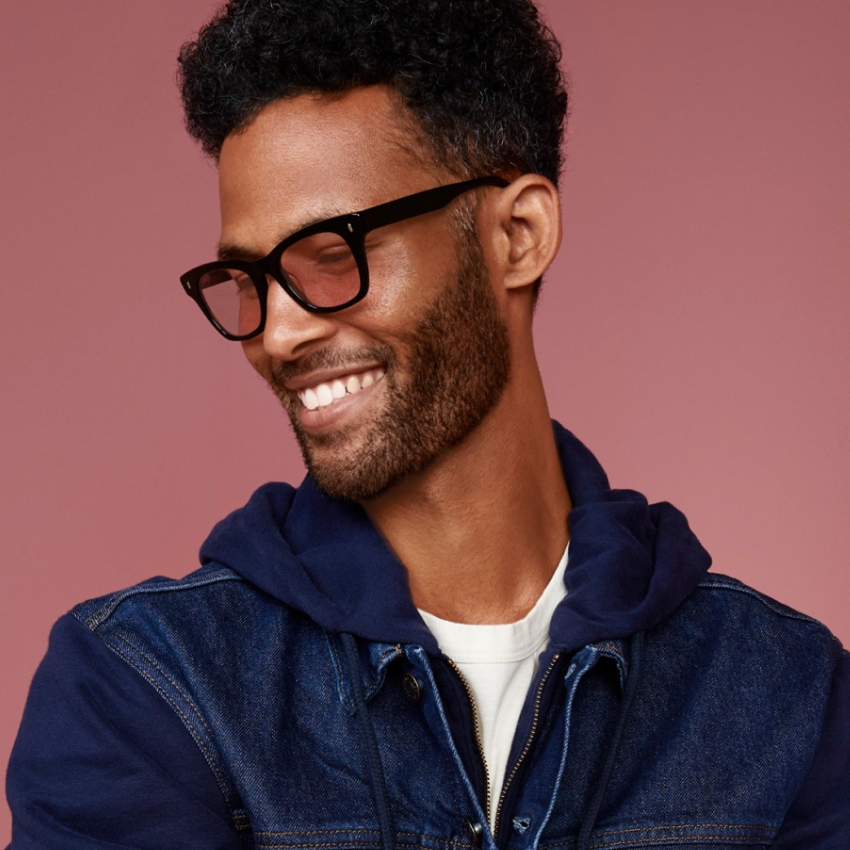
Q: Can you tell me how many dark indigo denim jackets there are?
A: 1